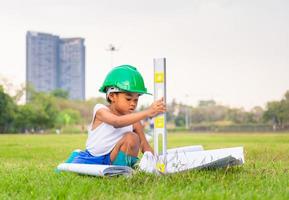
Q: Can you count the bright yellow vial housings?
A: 3